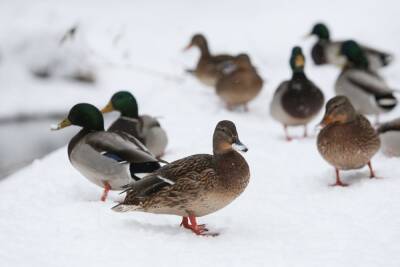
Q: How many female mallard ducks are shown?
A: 4